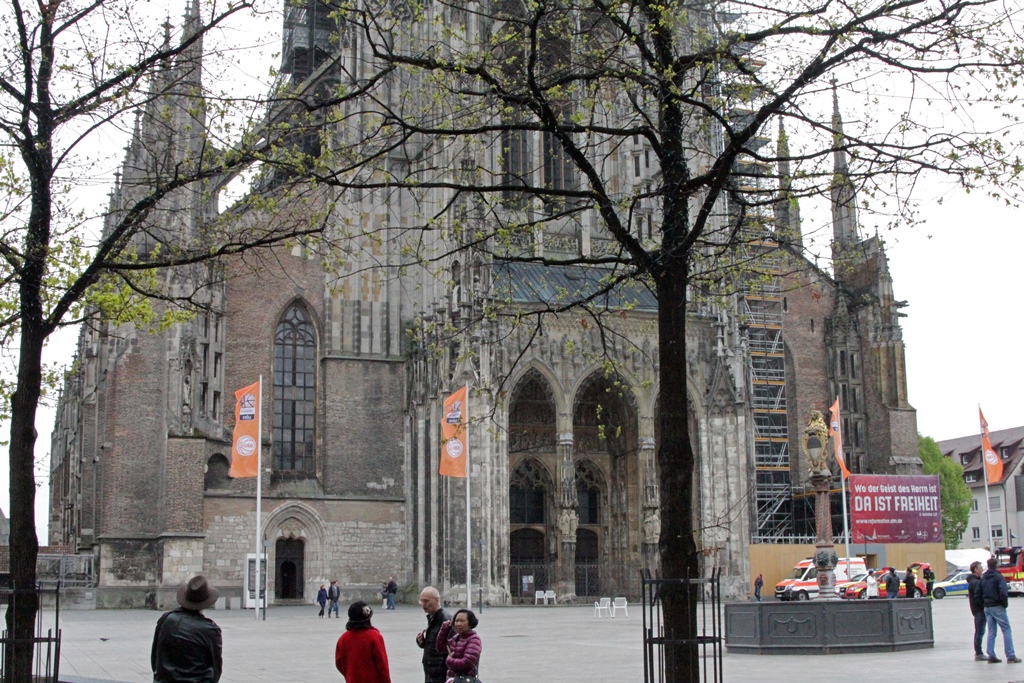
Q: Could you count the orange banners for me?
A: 4